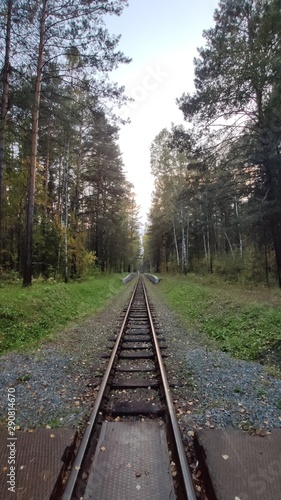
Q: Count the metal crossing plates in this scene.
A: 3